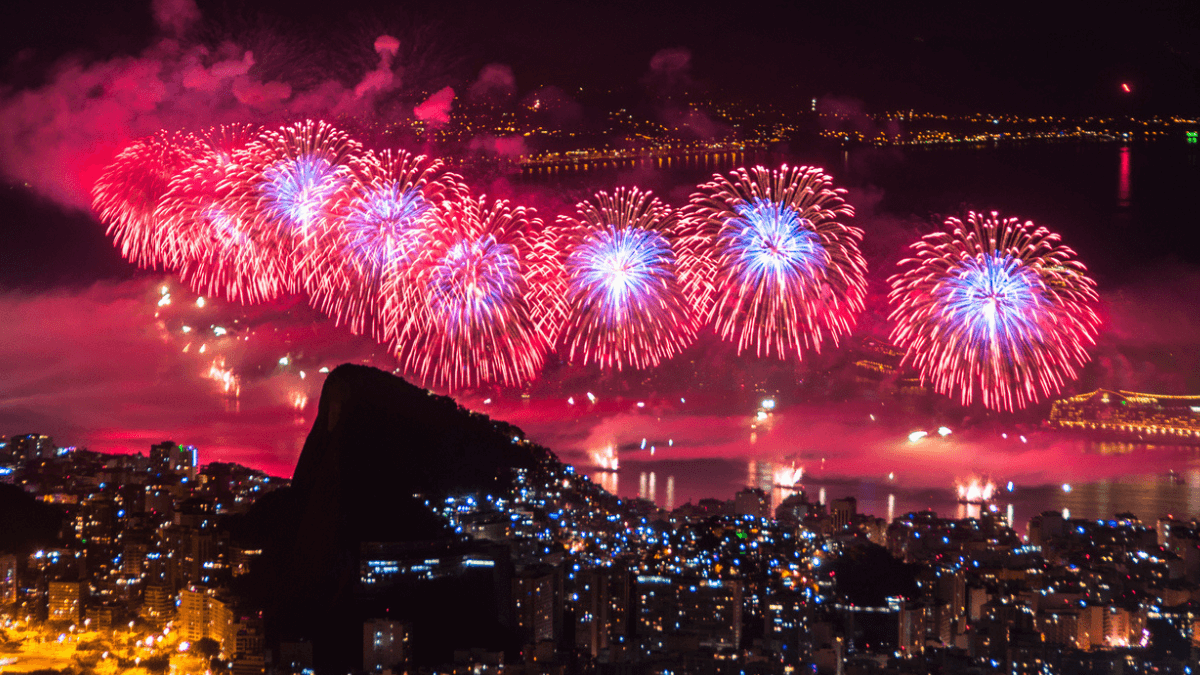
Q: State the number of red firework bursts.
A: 8